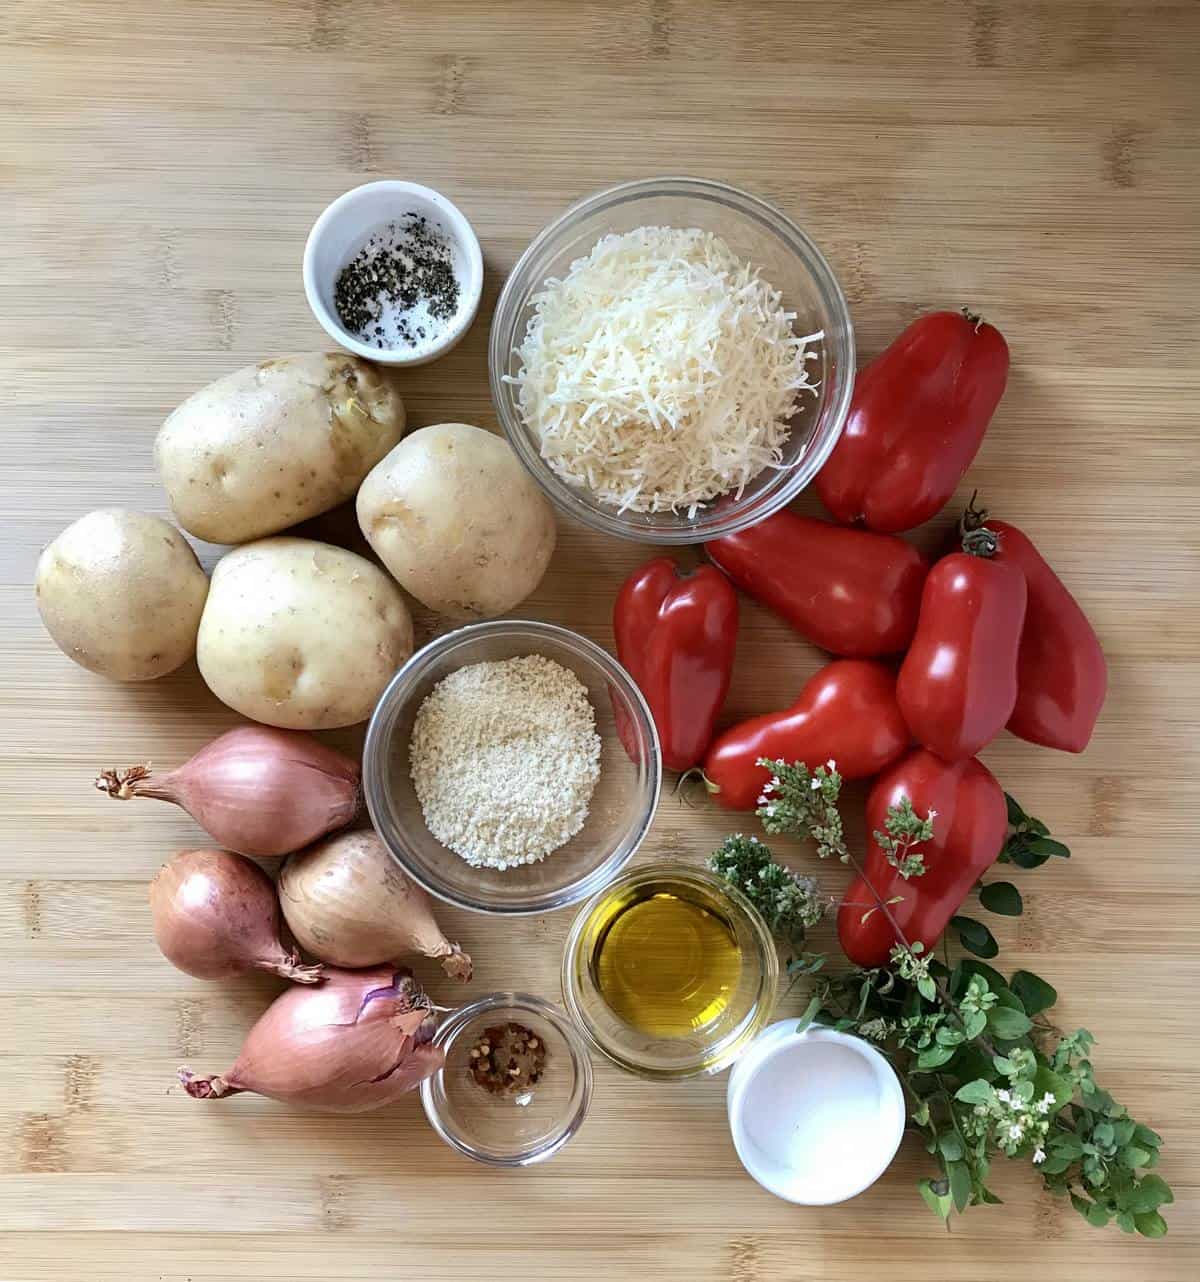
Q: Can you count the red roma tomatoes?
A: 7